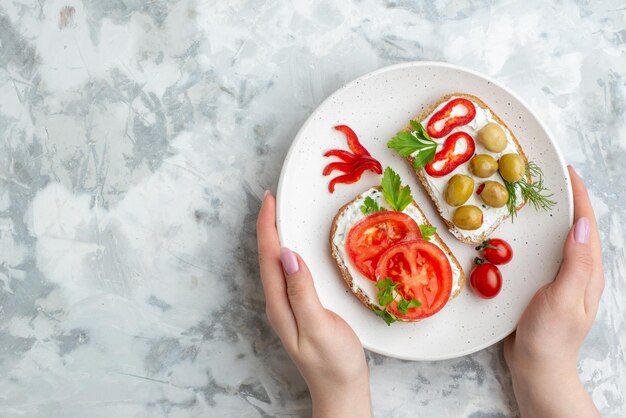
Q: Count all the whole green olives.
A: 6